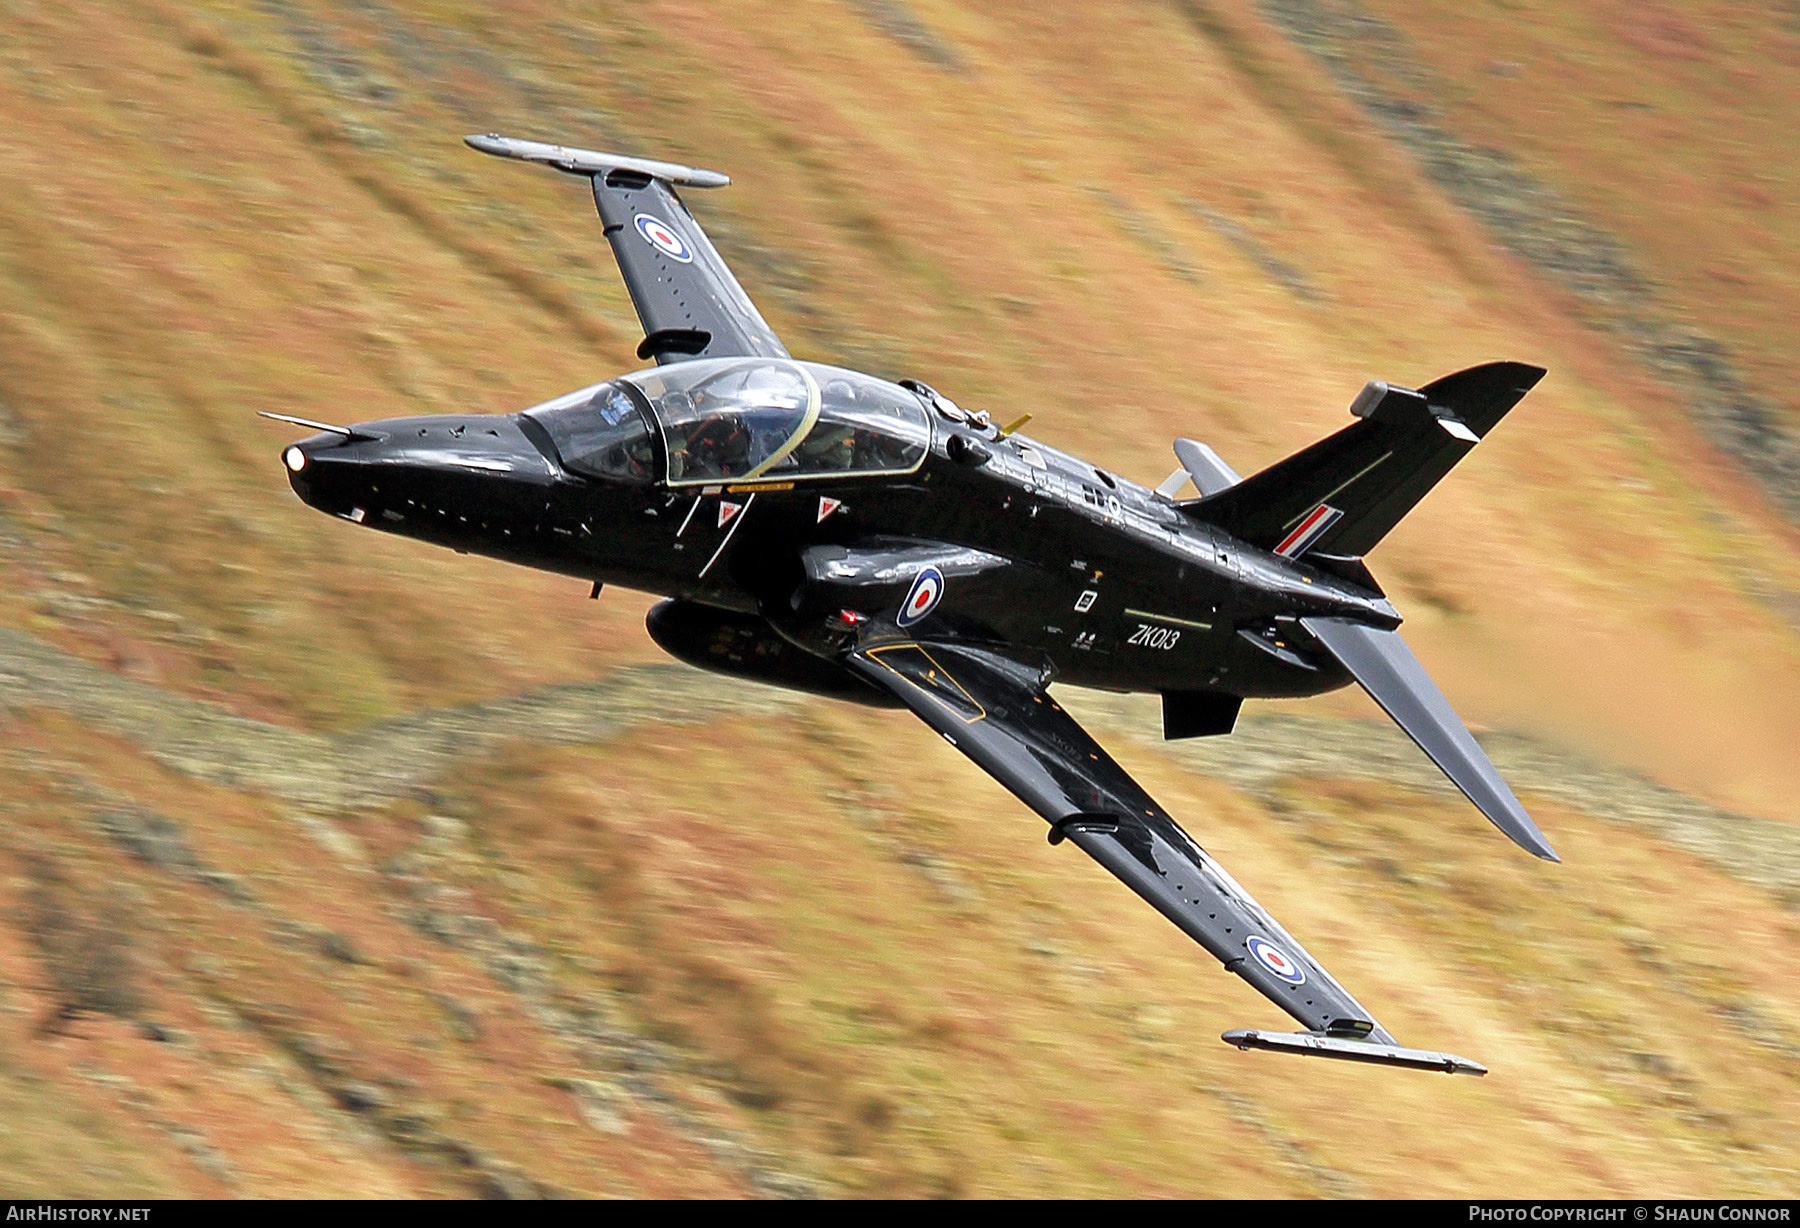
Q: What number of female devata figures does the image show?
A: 0